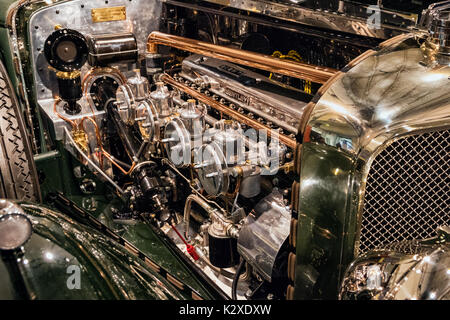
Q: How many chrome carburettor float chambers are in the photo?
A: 4